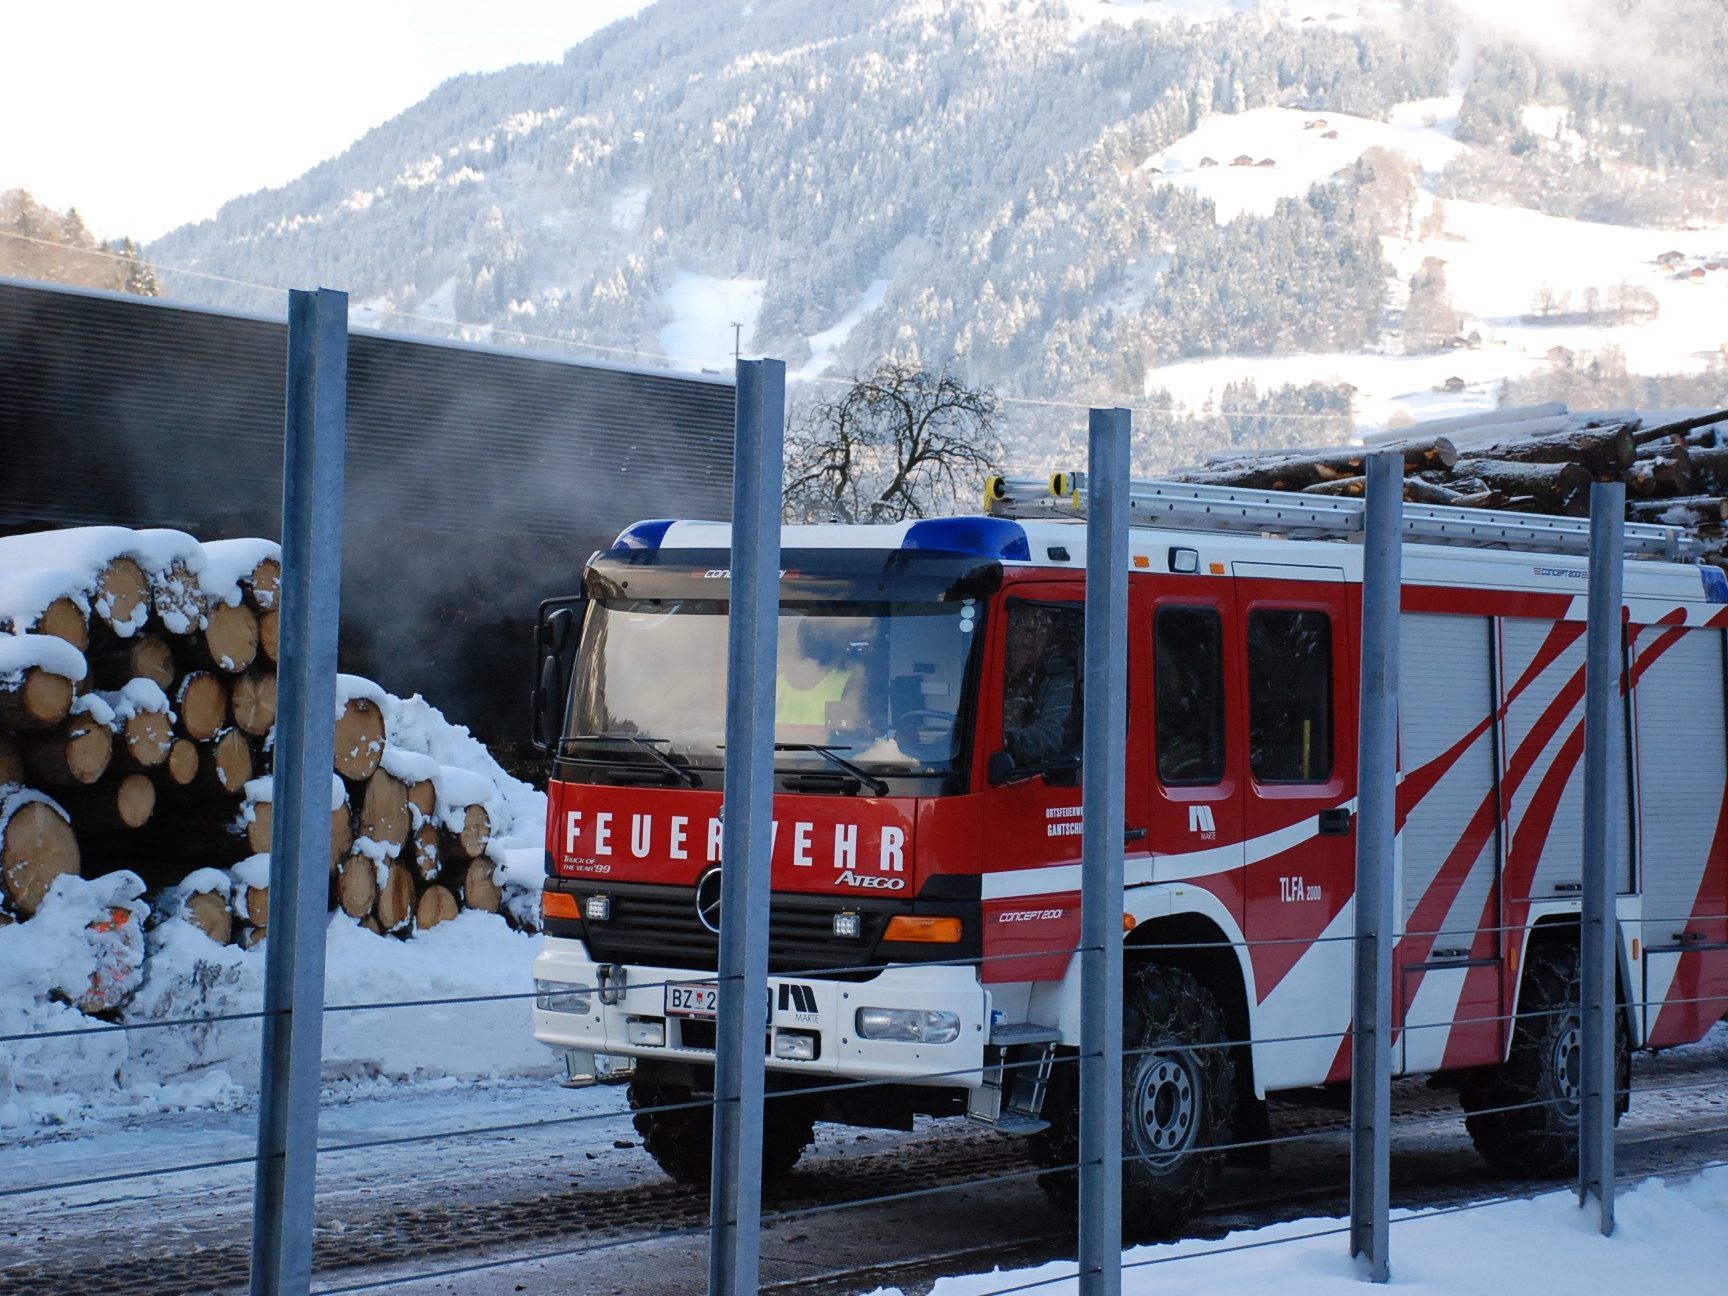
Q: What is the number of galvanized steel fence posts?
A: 5